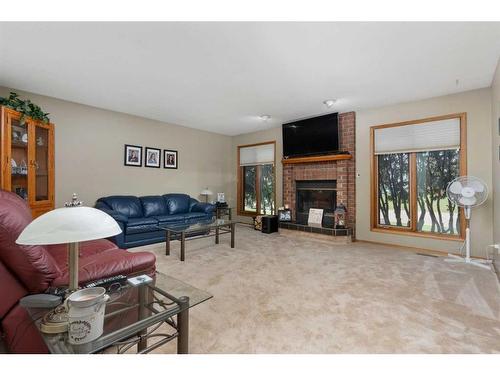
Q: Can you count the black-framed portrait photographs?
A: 3